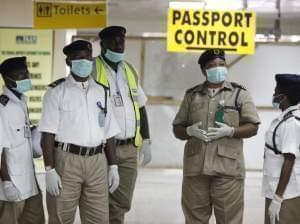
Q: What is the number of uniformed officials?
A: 5